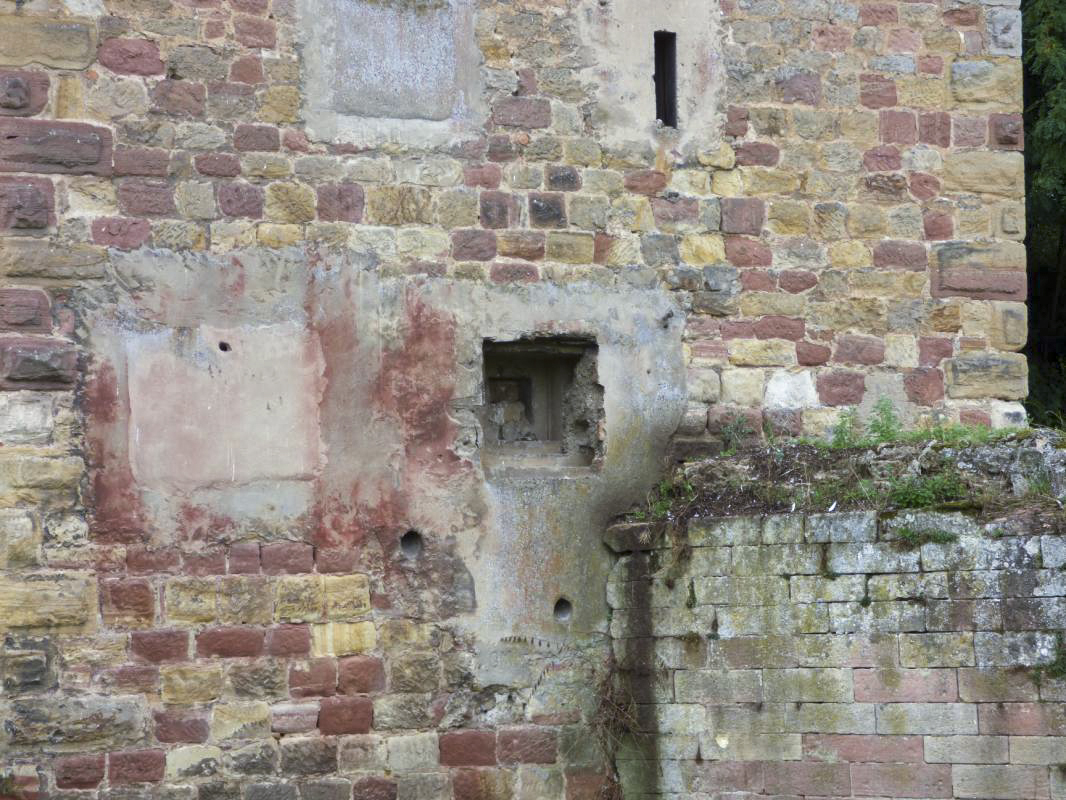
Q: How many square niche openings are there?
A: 1